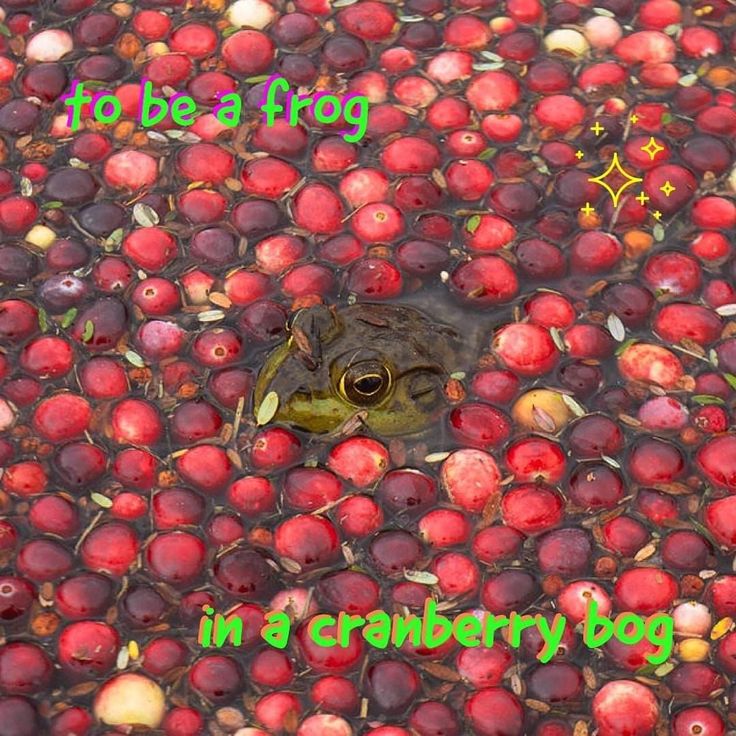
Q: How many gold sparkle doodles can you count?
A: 9